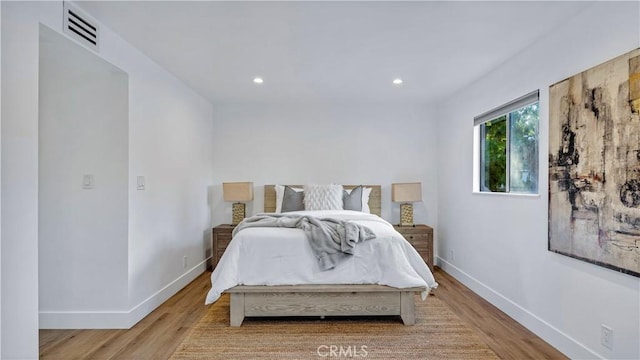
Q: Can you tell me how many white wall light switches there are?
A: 2